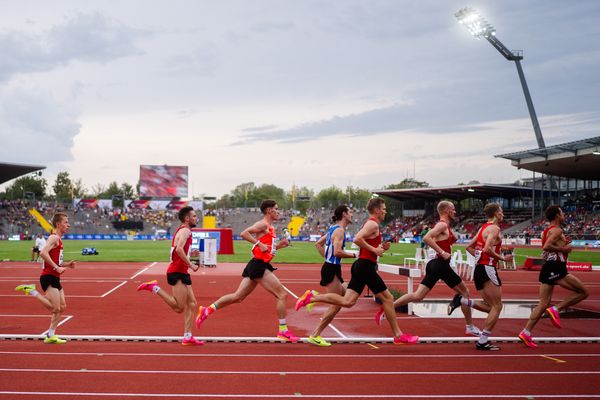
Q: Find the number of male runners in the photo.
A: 8